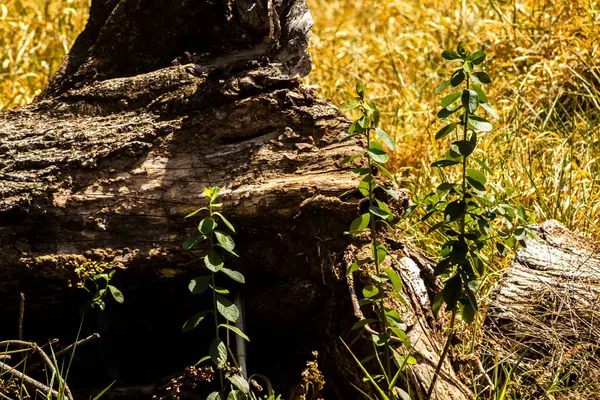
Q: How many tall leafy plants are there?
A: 3